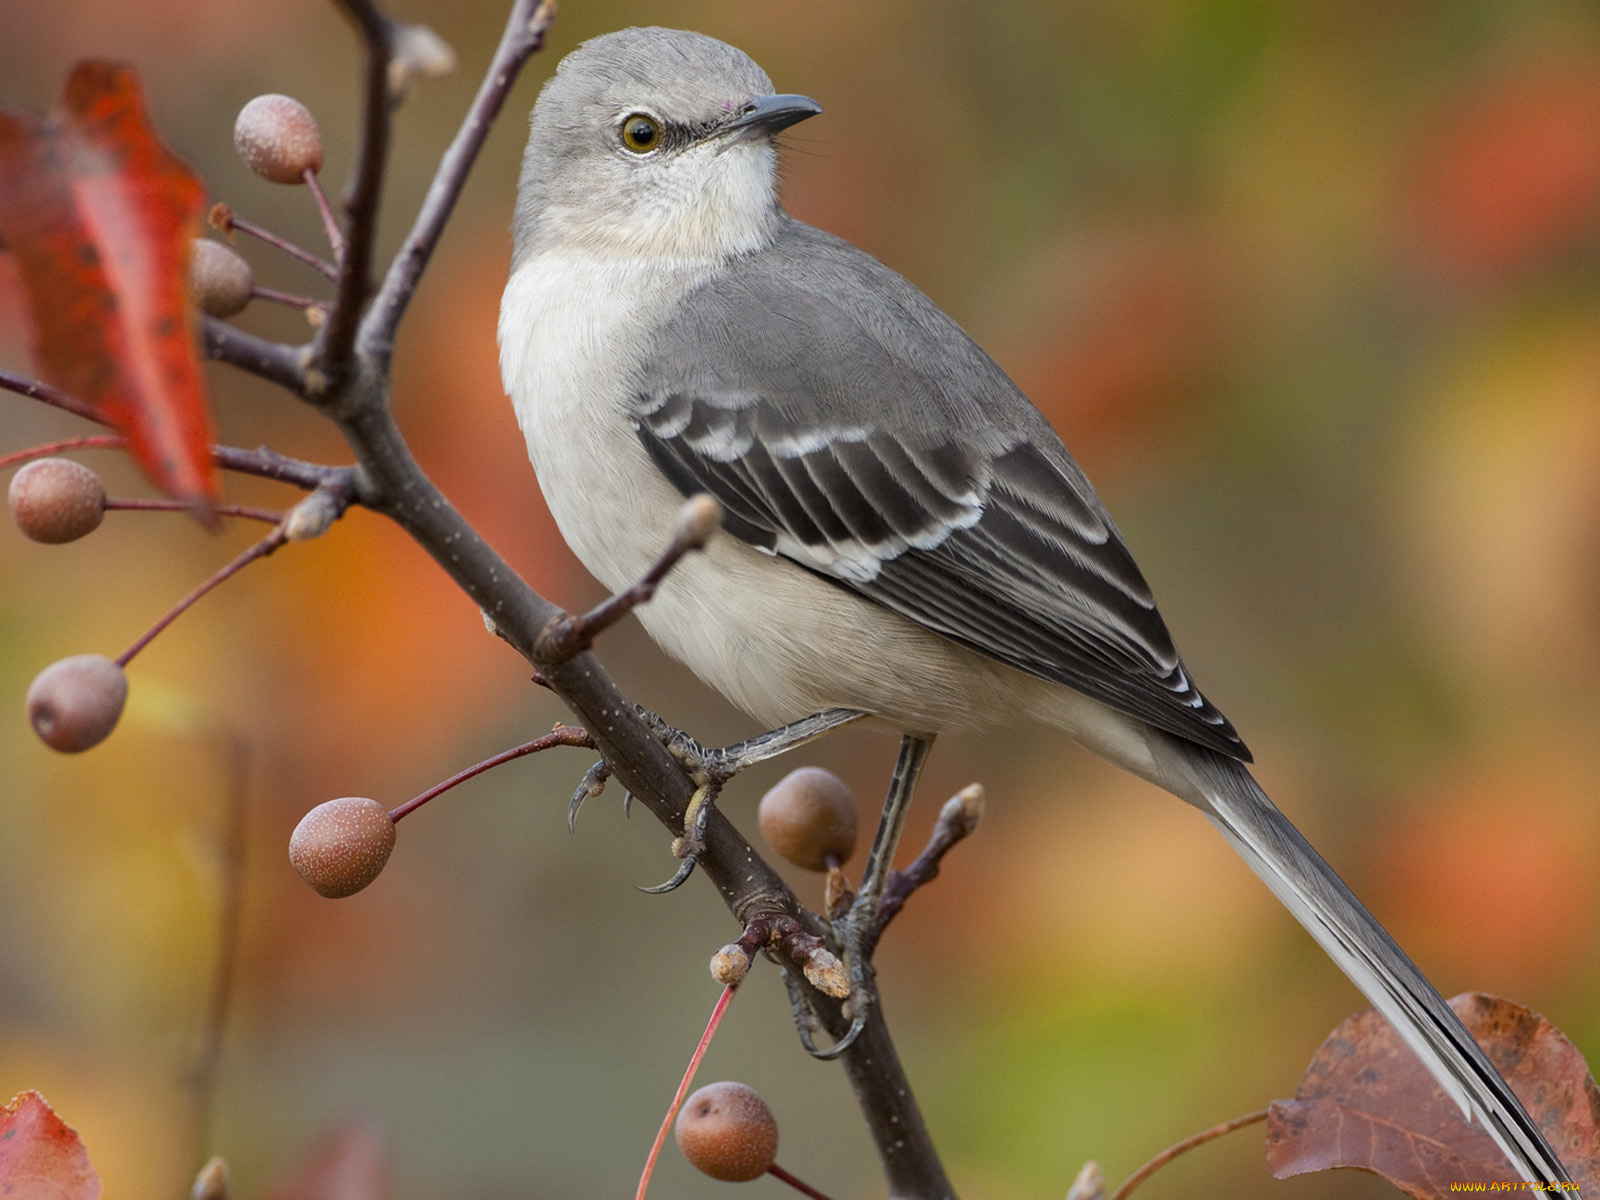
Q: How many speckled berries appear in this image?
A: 7